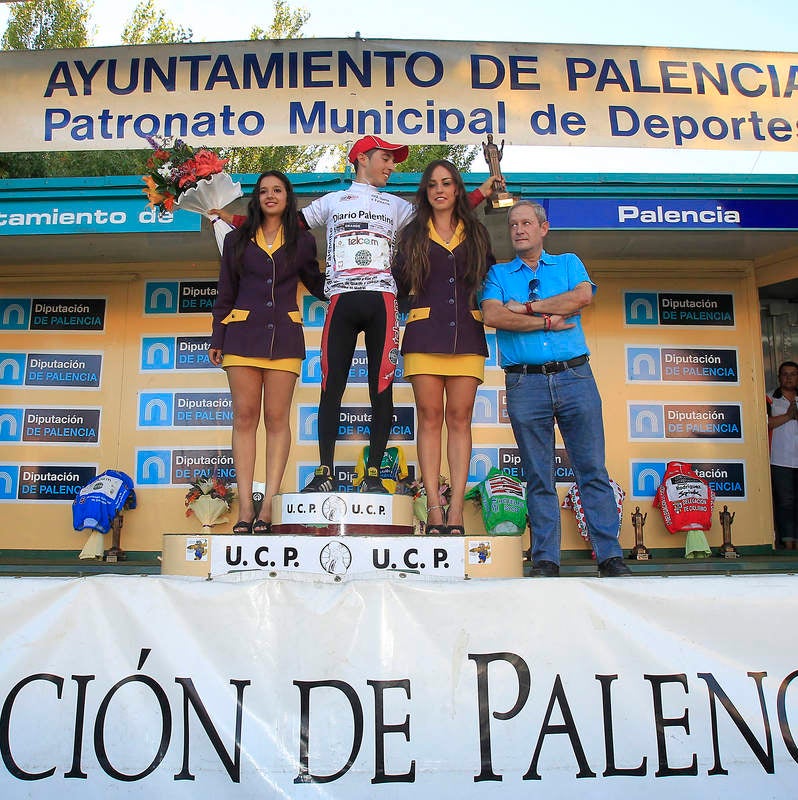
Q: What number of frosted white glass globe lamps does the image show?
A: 0